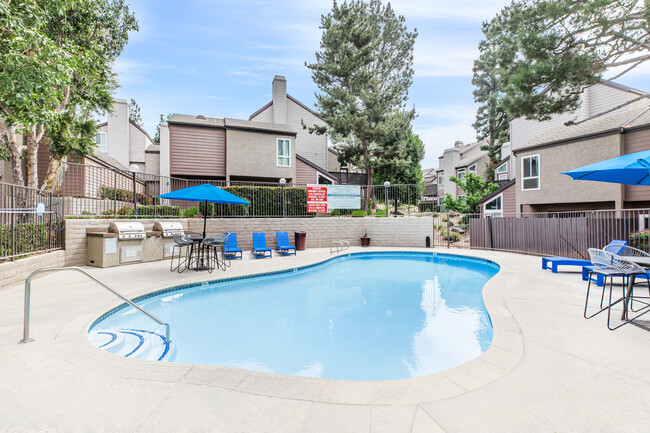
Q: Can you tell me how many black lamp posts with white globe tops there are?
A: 3